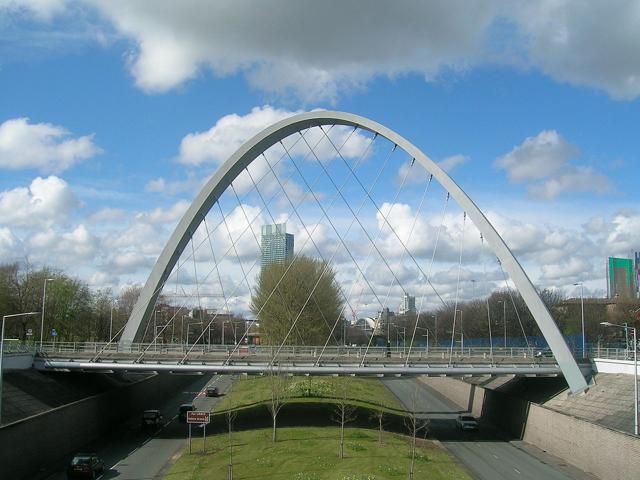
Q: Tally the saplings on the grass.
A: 5